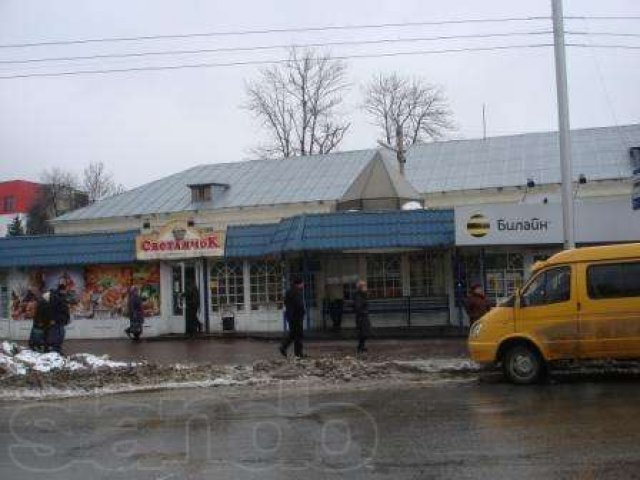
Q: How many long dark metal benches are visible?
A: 1